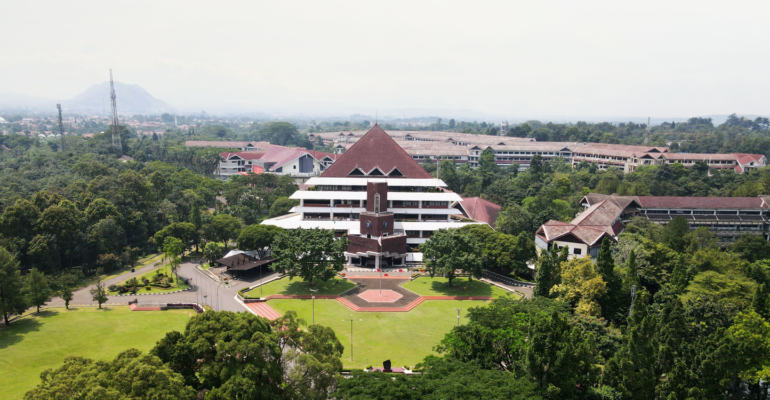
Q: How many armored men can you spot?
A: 0